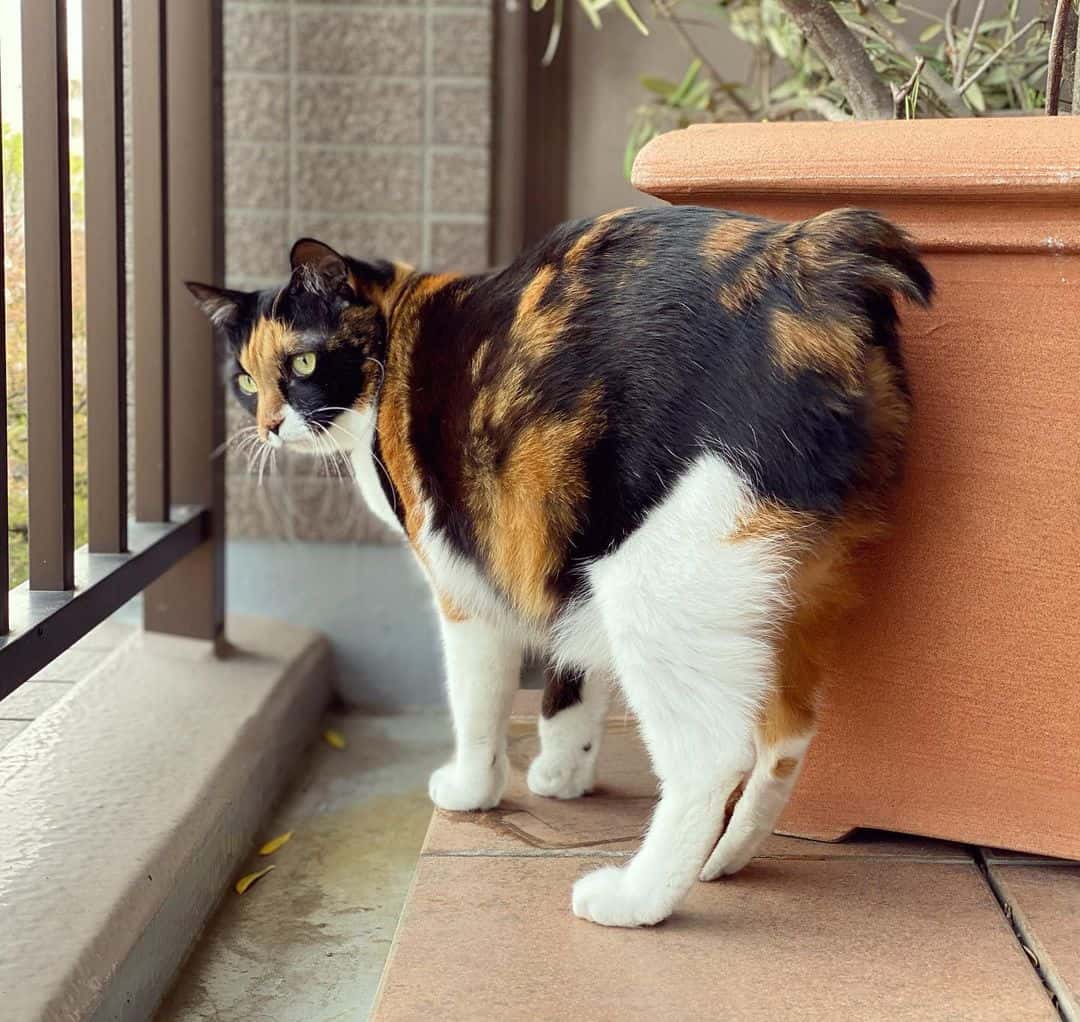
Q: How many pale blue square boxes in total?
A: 0